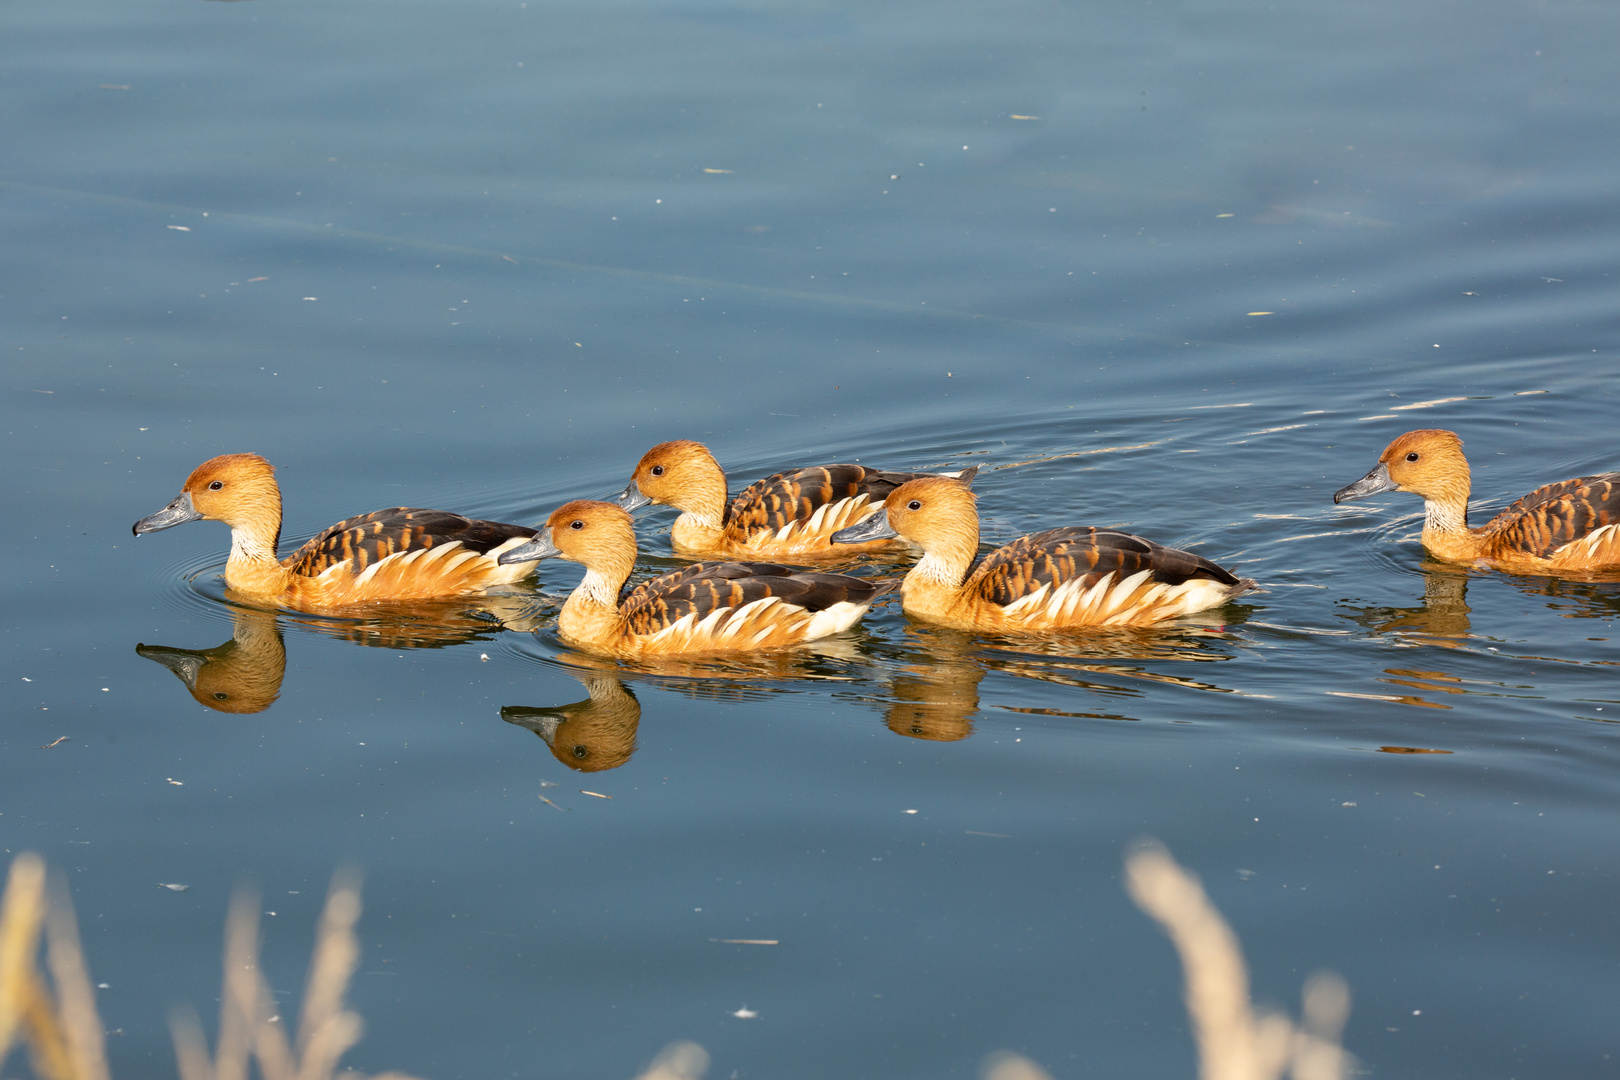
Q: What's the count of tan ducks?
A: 5